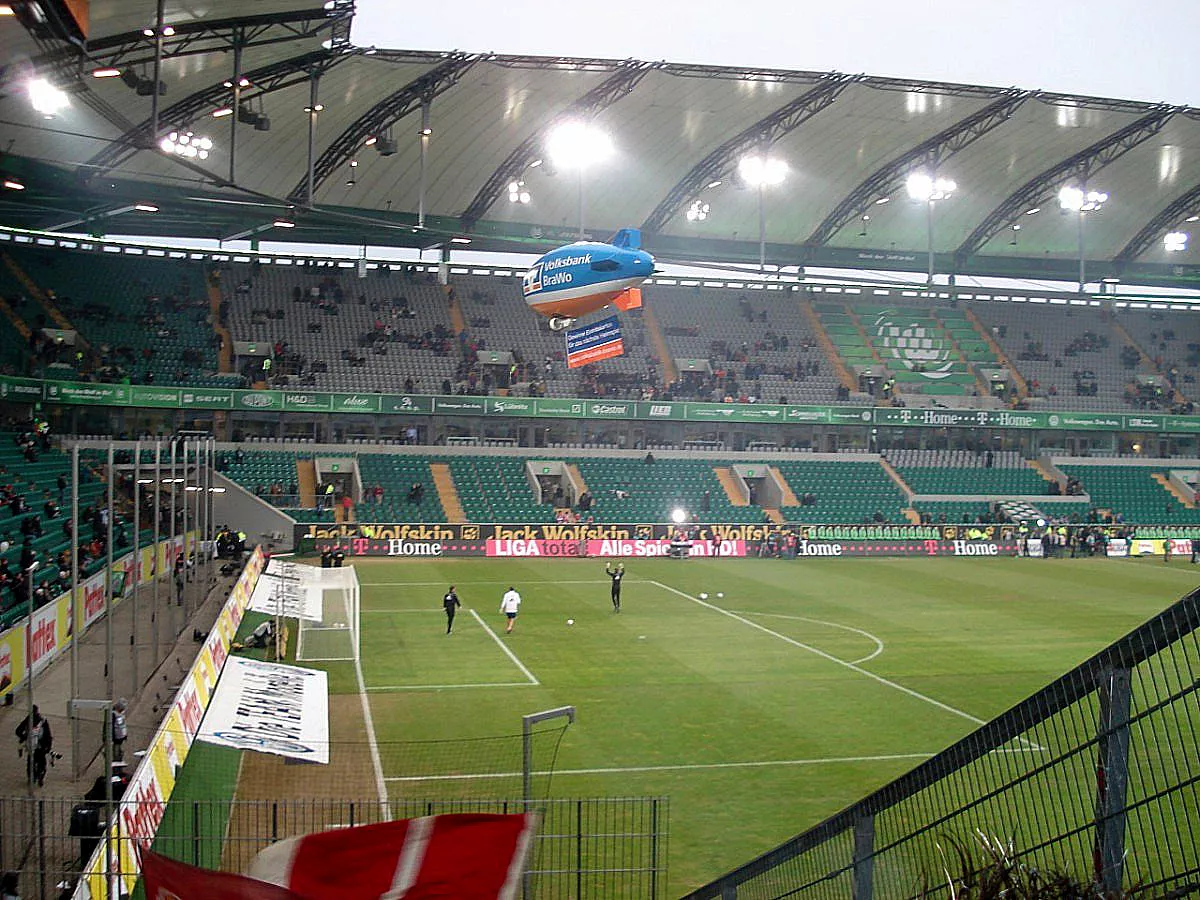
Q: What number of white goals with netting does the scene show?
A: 1